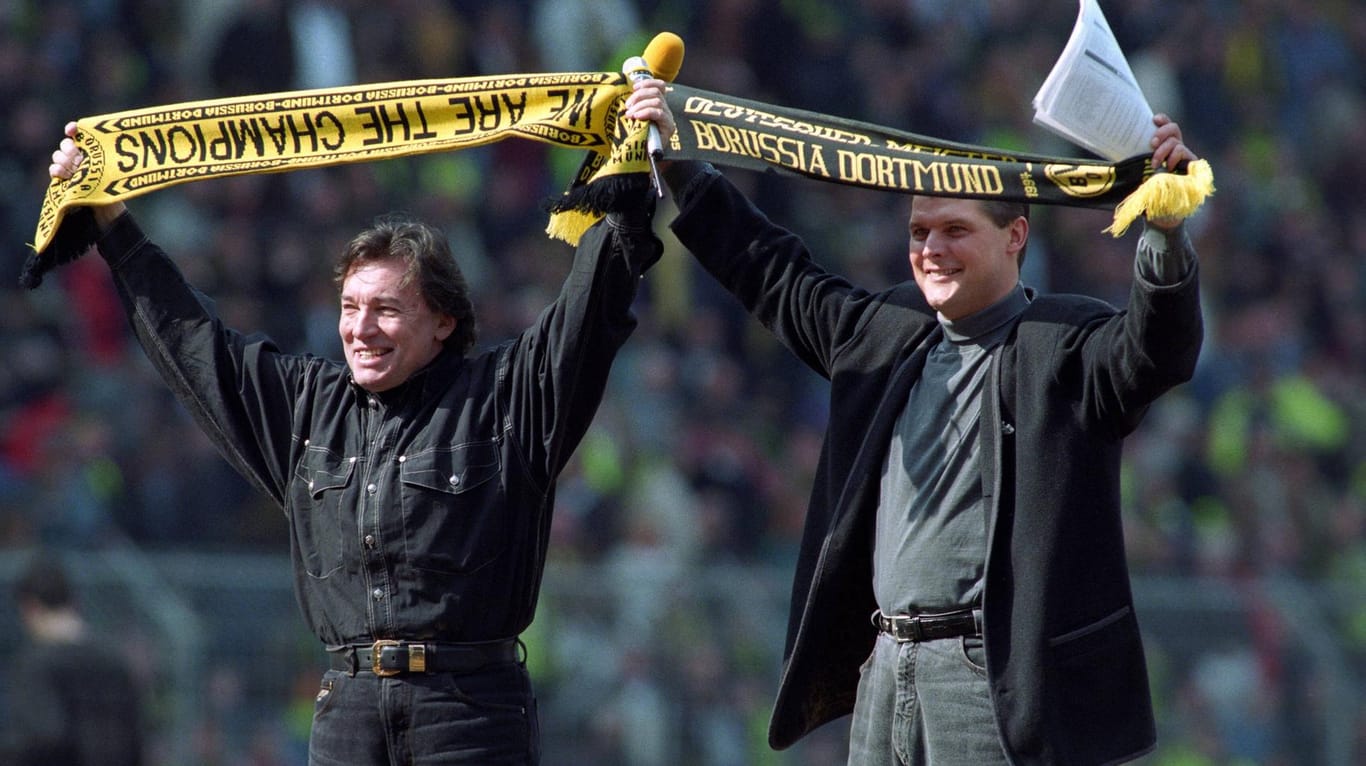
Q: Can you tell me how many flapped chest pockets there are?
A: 2